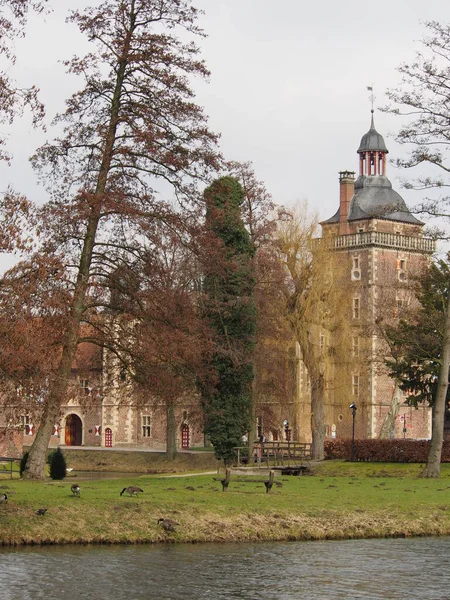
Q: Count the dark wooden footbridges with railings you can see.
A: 1